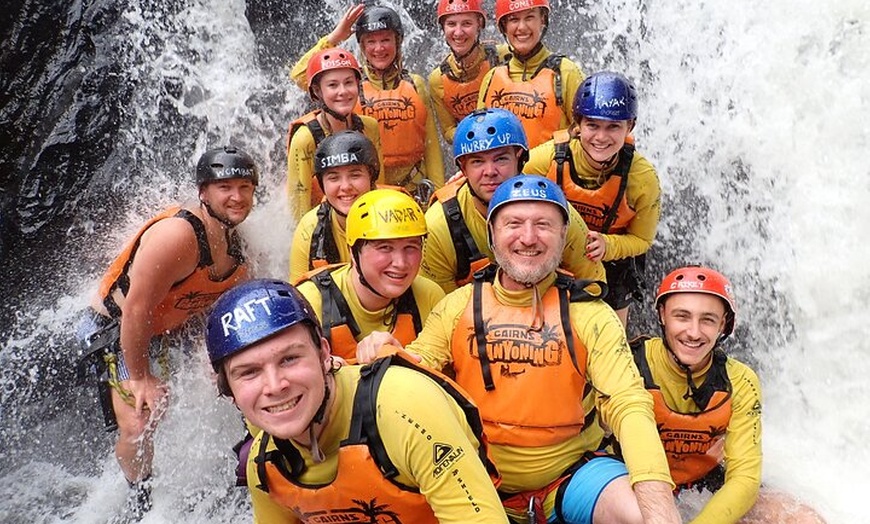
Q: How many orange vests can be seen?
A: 12